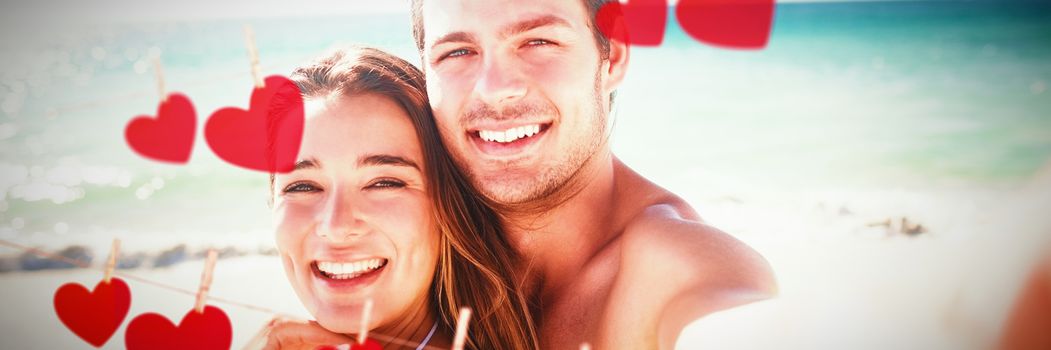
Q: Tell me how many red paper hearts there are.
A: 7